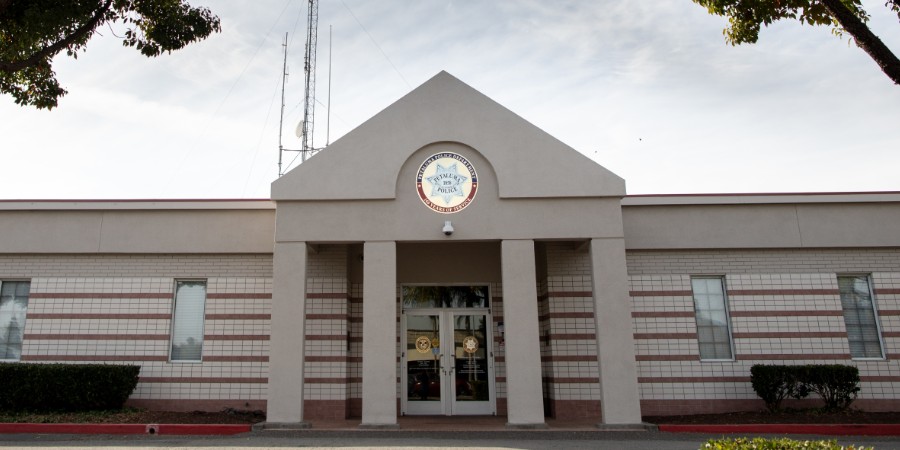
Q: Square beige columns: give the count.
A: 4